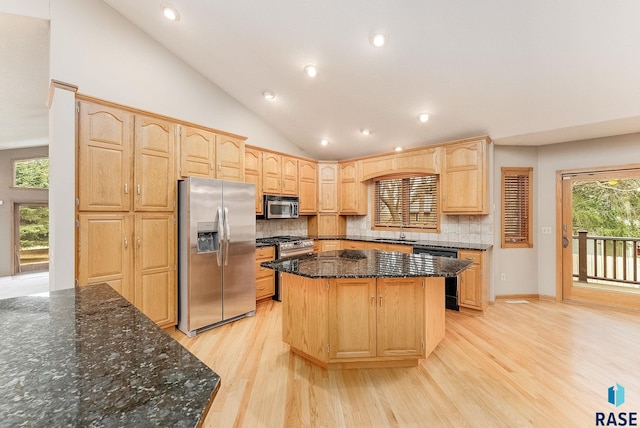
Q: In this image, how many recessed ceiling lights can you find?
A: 8